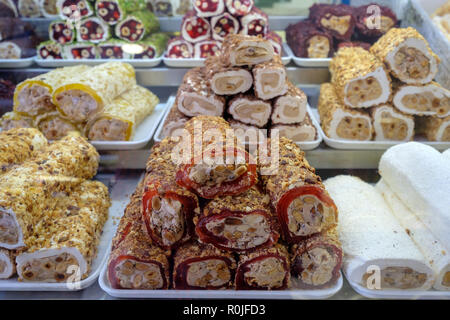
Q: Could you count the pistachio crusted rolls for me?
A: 9